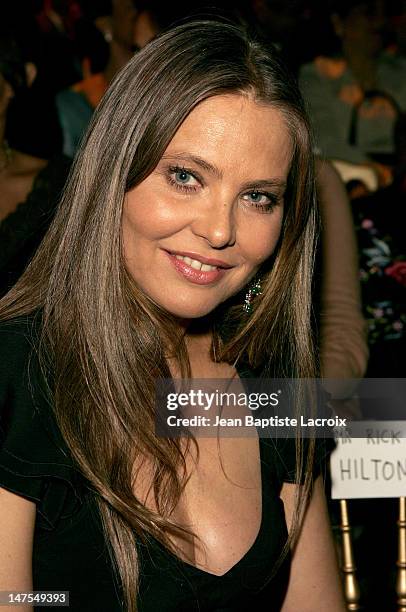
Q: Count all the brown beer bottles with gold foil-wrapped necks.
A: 0